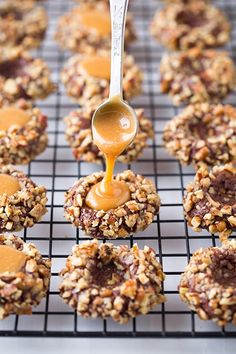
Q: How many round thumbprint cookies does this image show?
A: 15